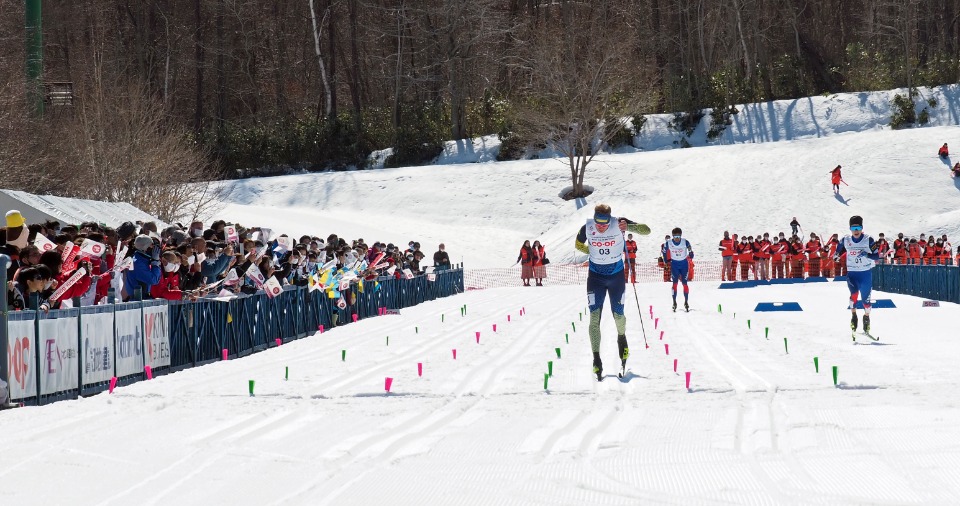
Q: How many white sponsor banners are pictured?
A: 5